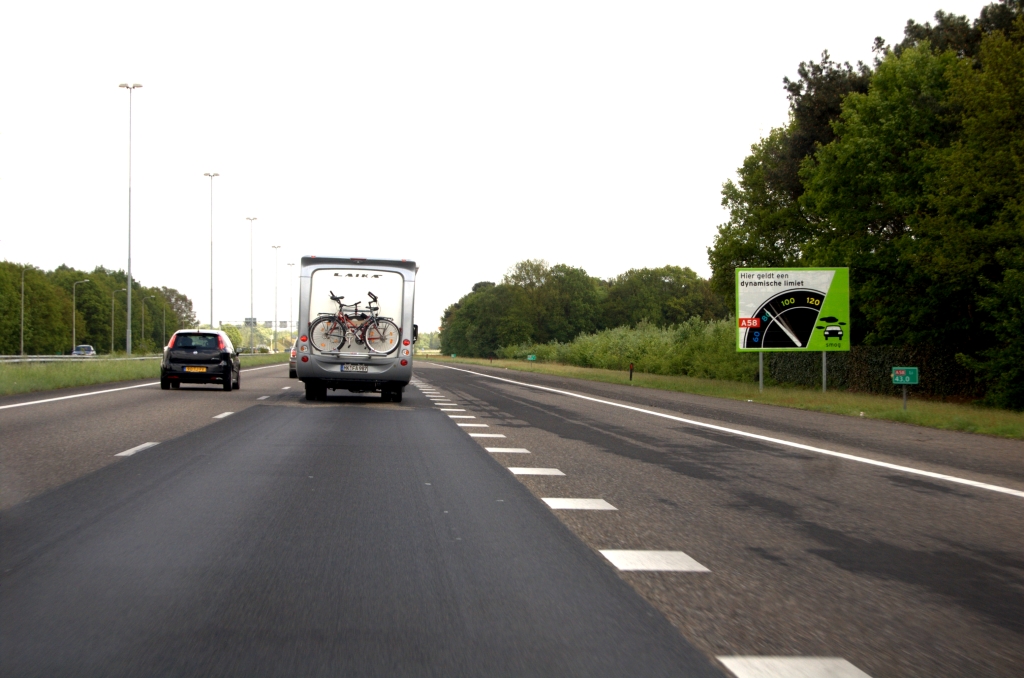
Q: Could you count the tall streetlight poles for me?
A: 5